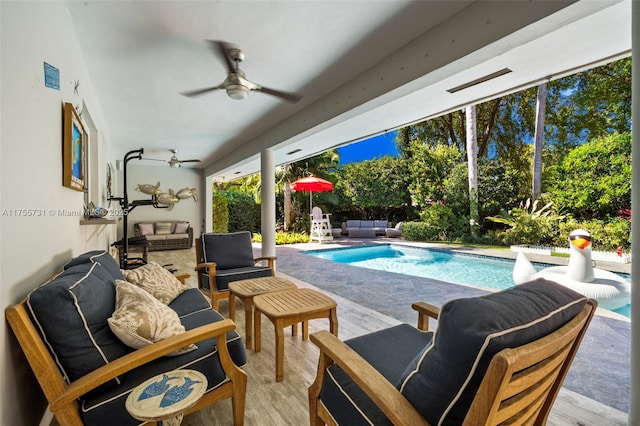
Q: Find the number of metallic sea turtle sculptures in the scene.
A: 3